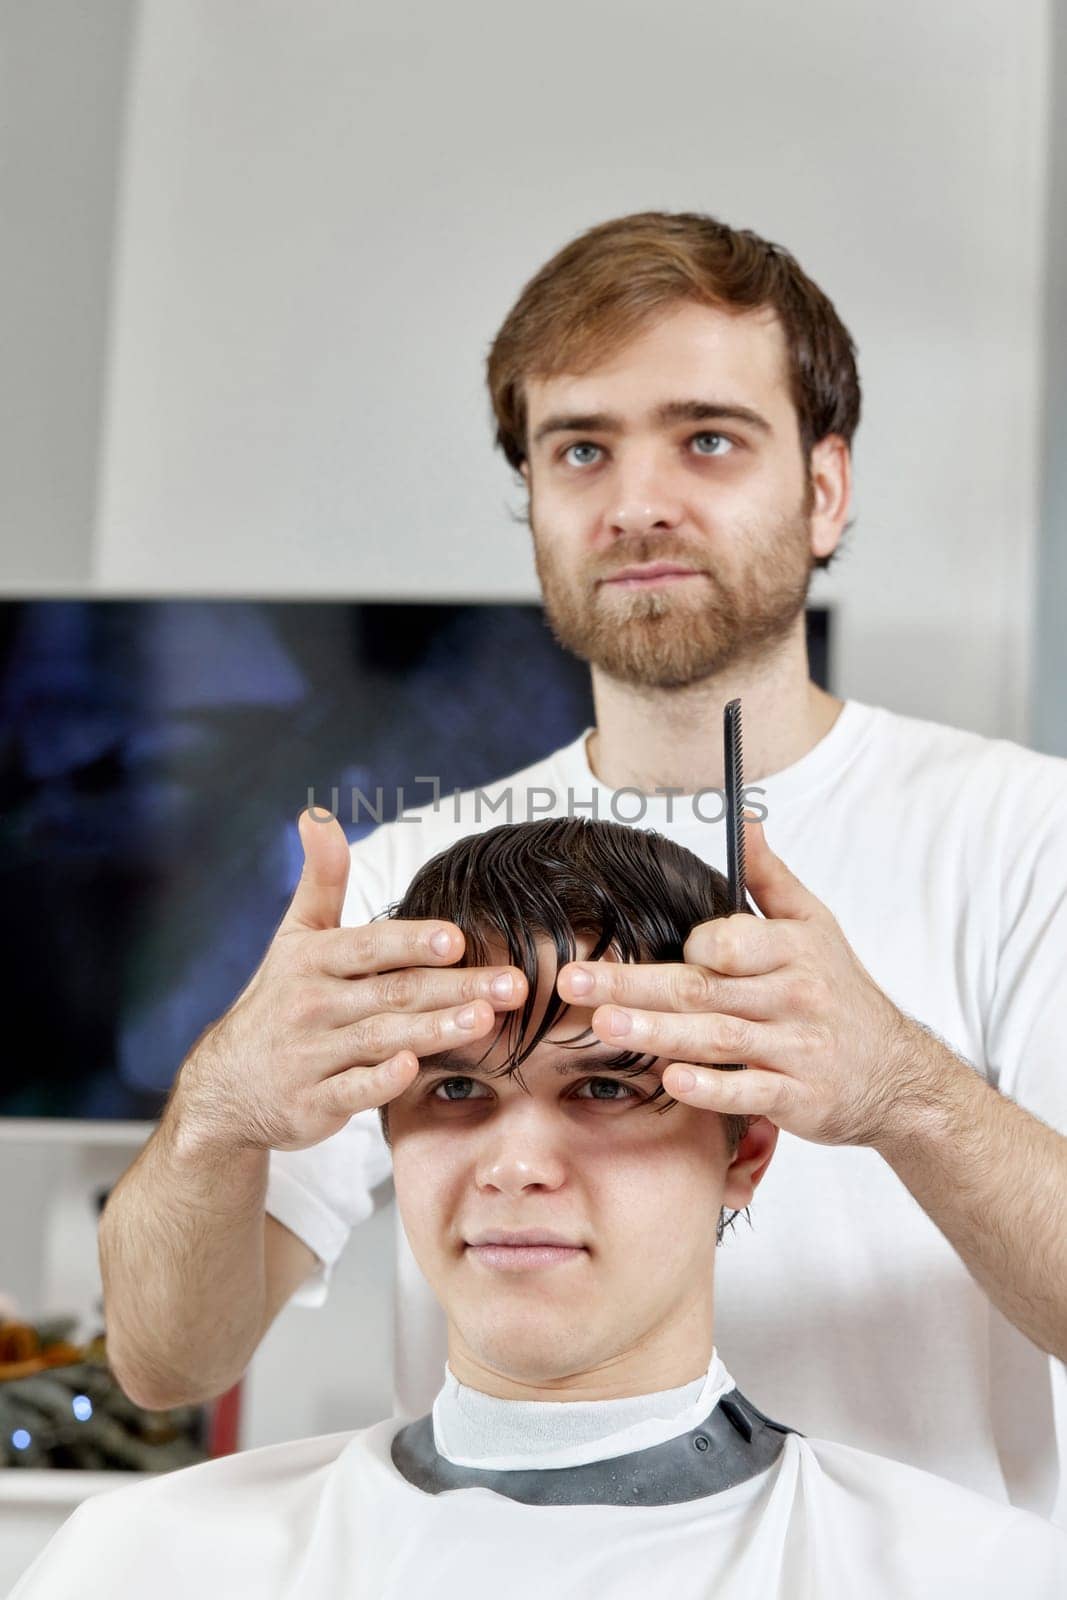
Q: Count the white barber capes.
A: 1